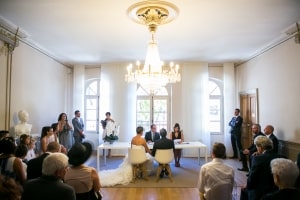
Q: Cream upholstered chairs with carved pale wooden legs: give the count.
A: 2